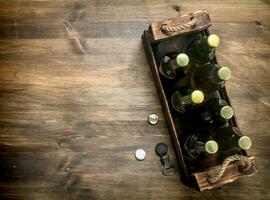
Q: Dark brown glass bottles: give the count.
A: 7